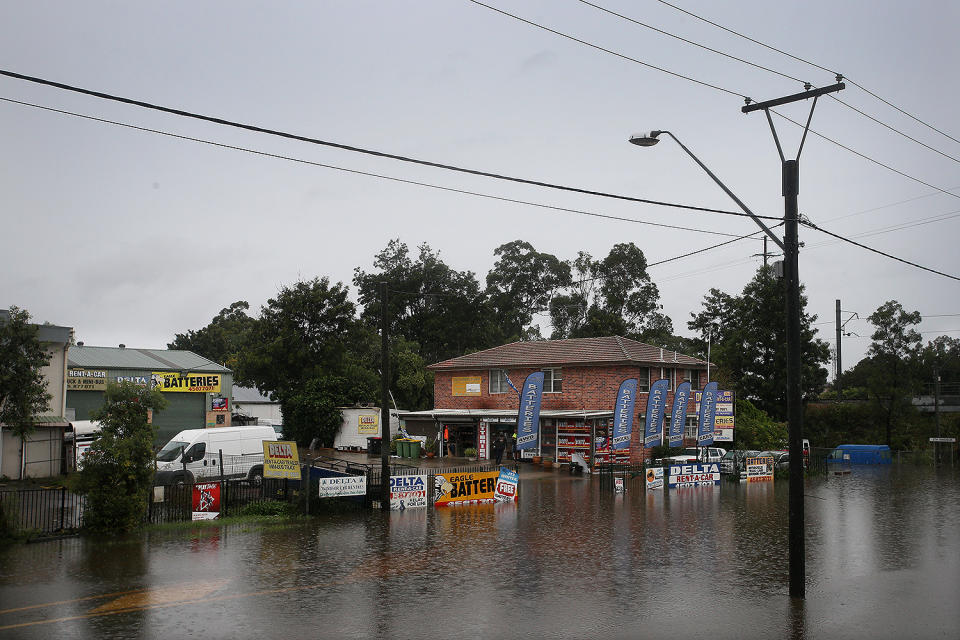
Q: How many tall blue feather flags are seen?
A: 5